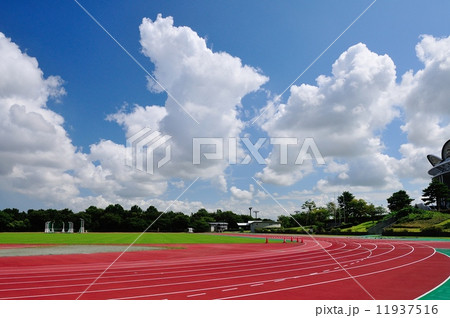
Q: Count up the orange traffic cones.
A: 5